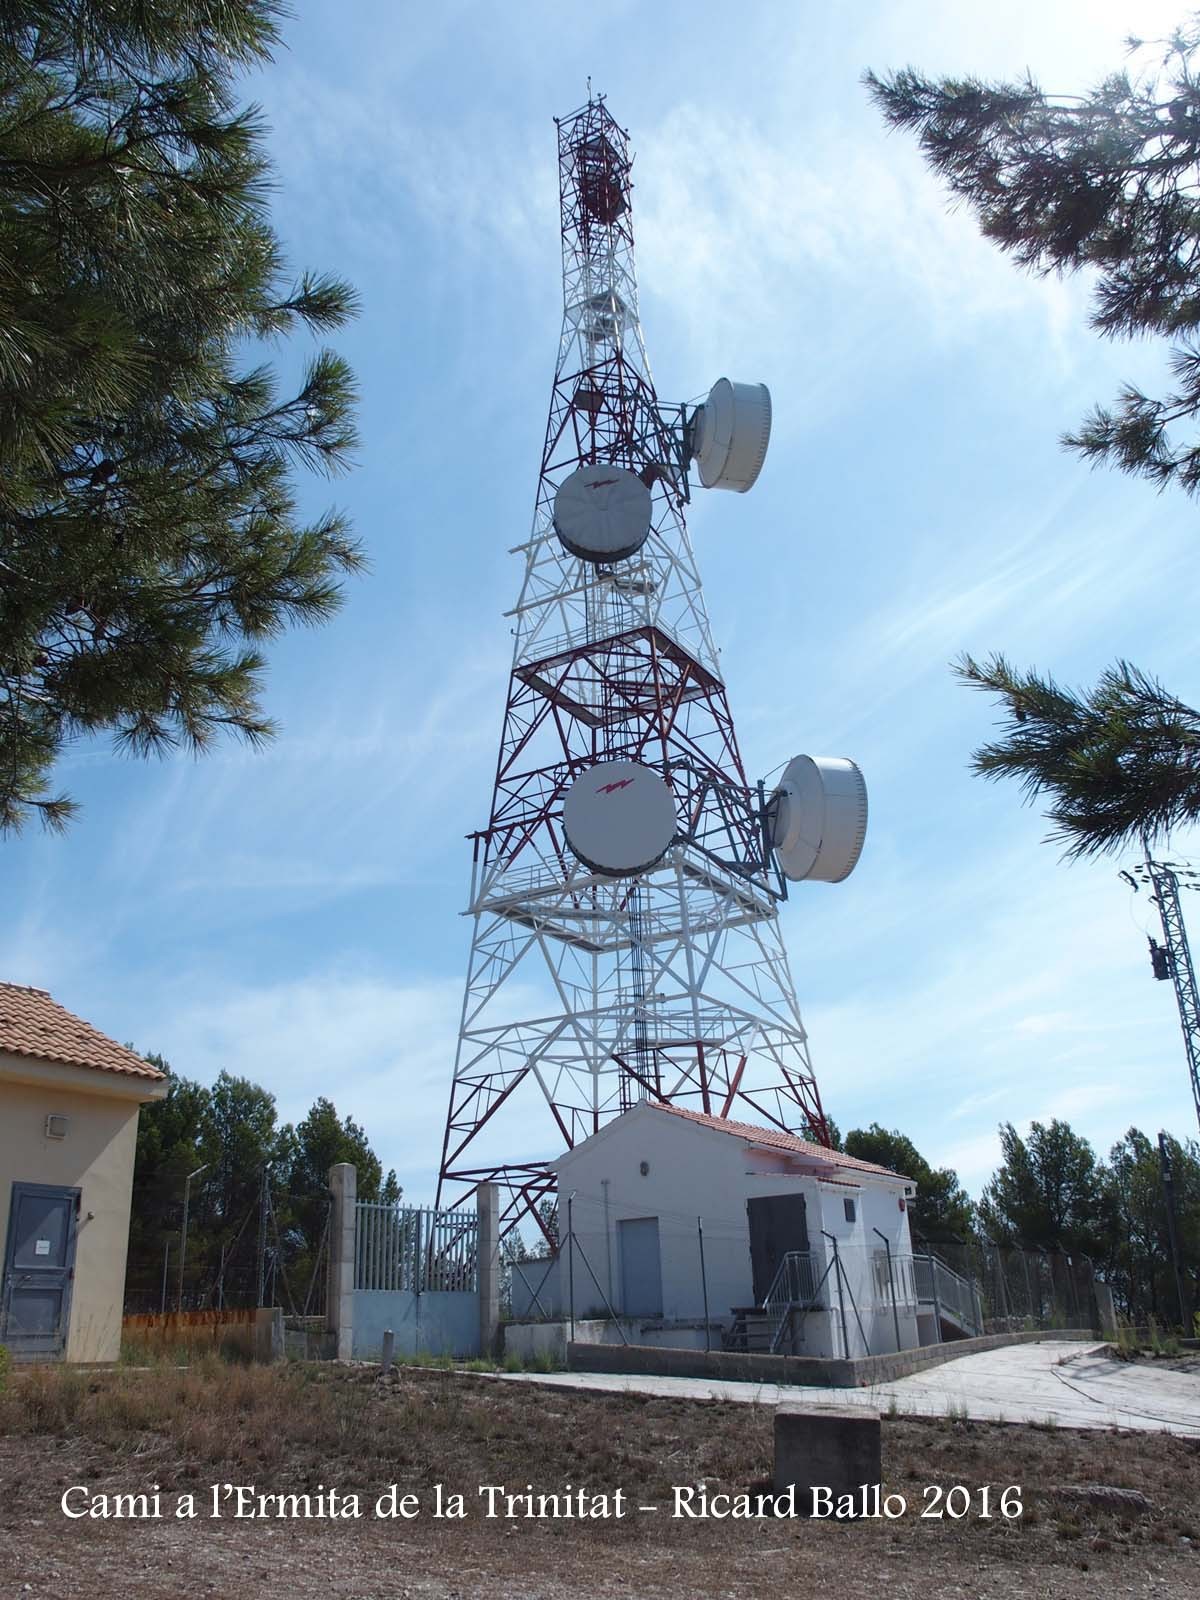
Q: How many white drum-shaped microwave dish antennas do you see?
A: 4